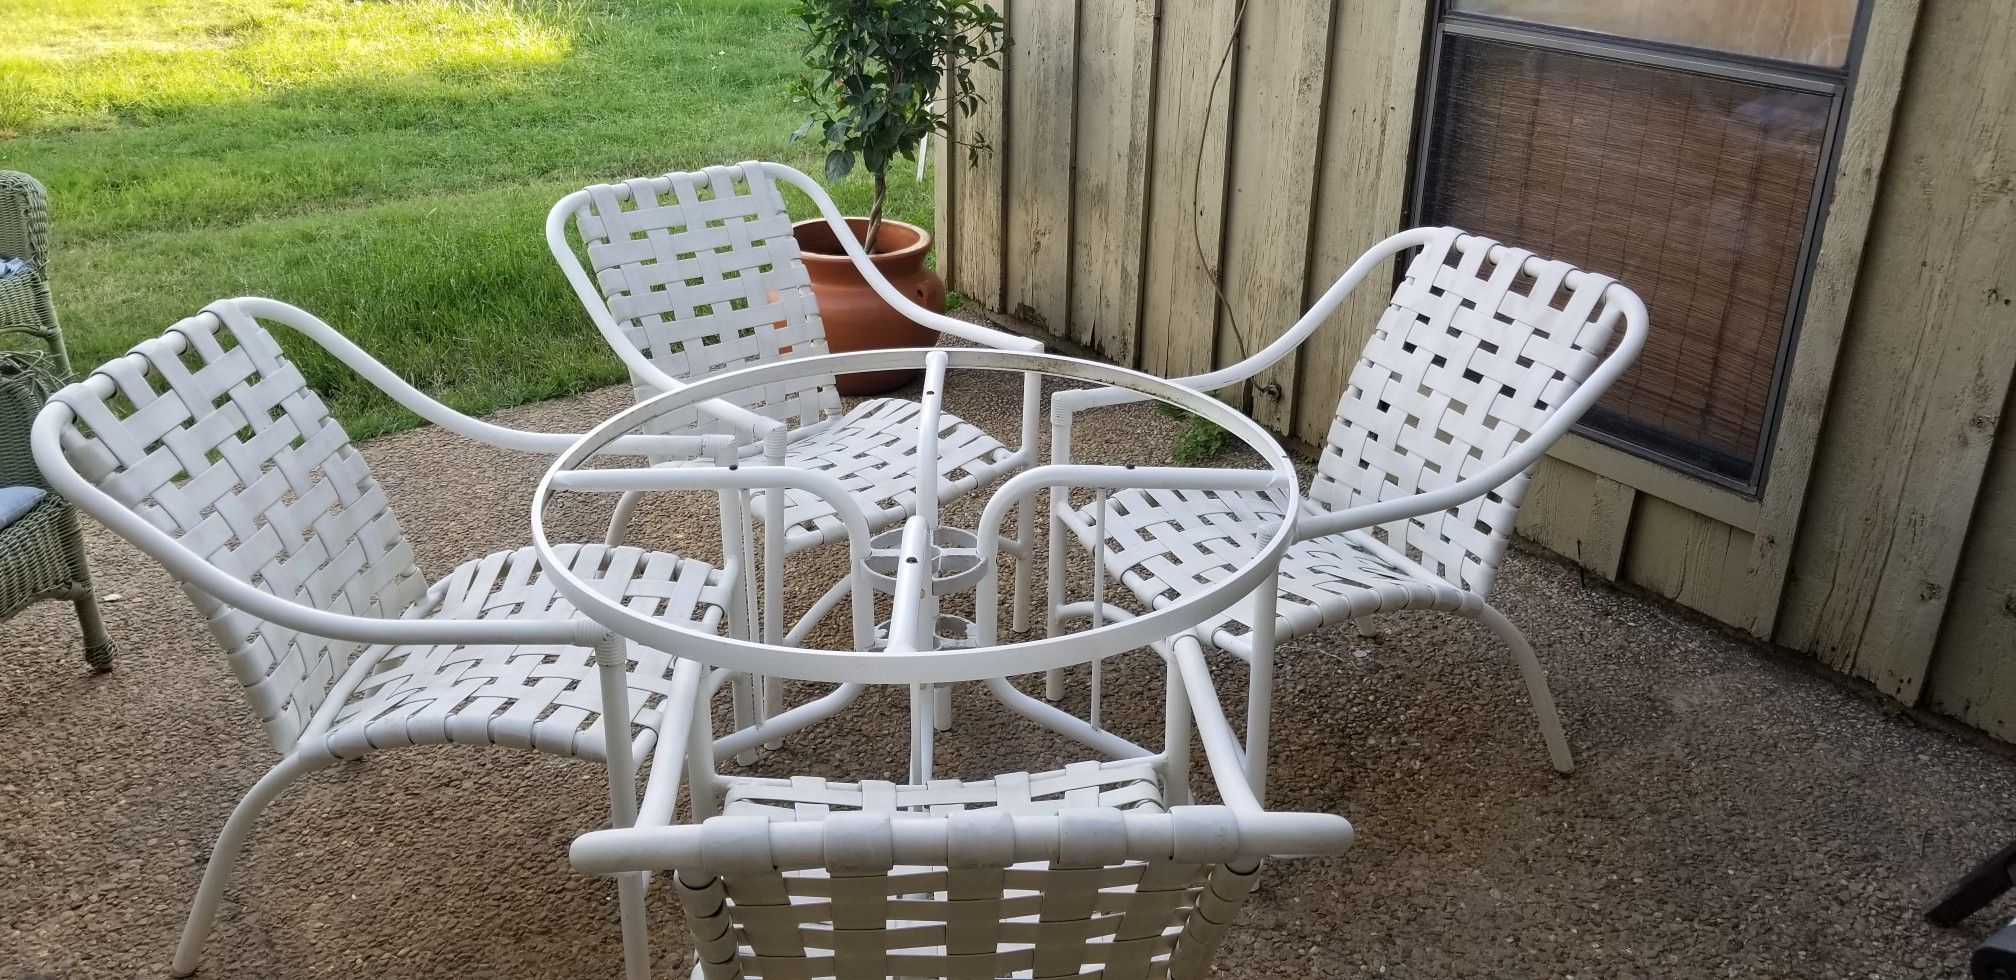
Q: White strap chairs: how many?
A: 4